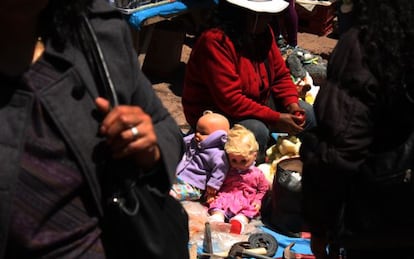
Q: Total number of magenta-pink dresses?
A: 1